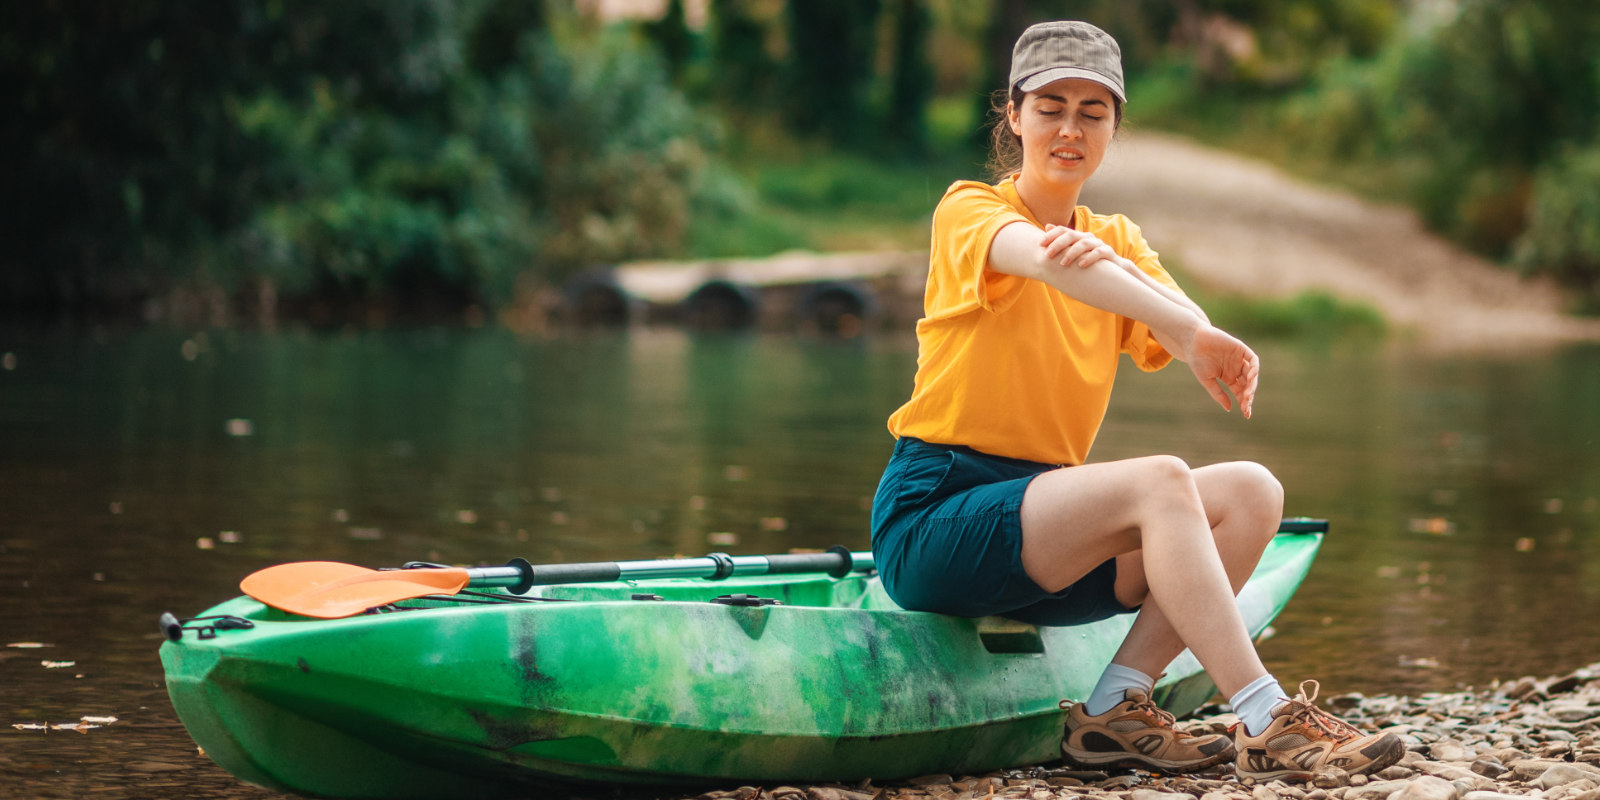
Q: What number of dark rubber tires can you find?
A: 3